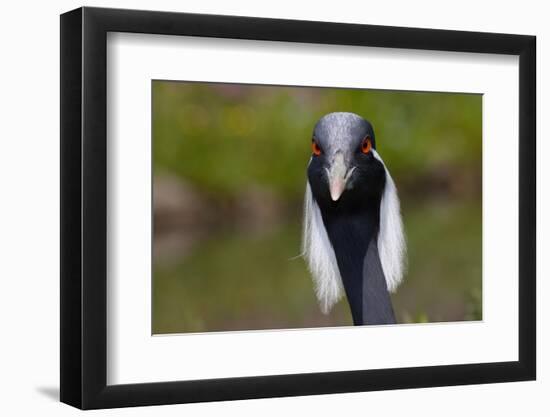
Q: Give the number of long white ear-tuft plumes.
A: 2